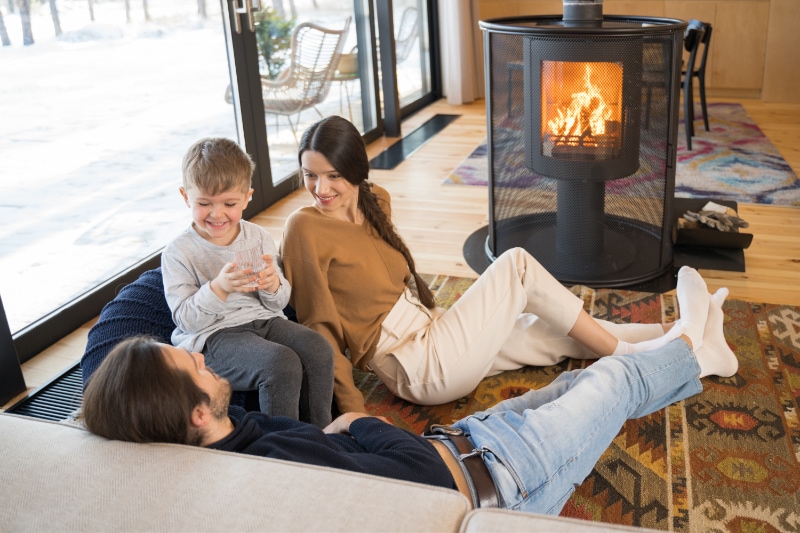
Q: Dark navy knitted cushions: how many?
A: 1